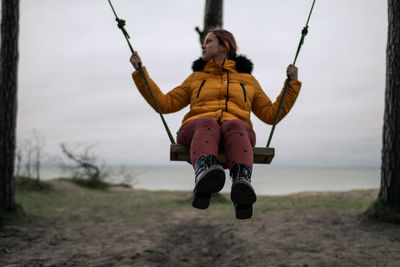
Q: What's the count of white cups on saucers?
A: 0